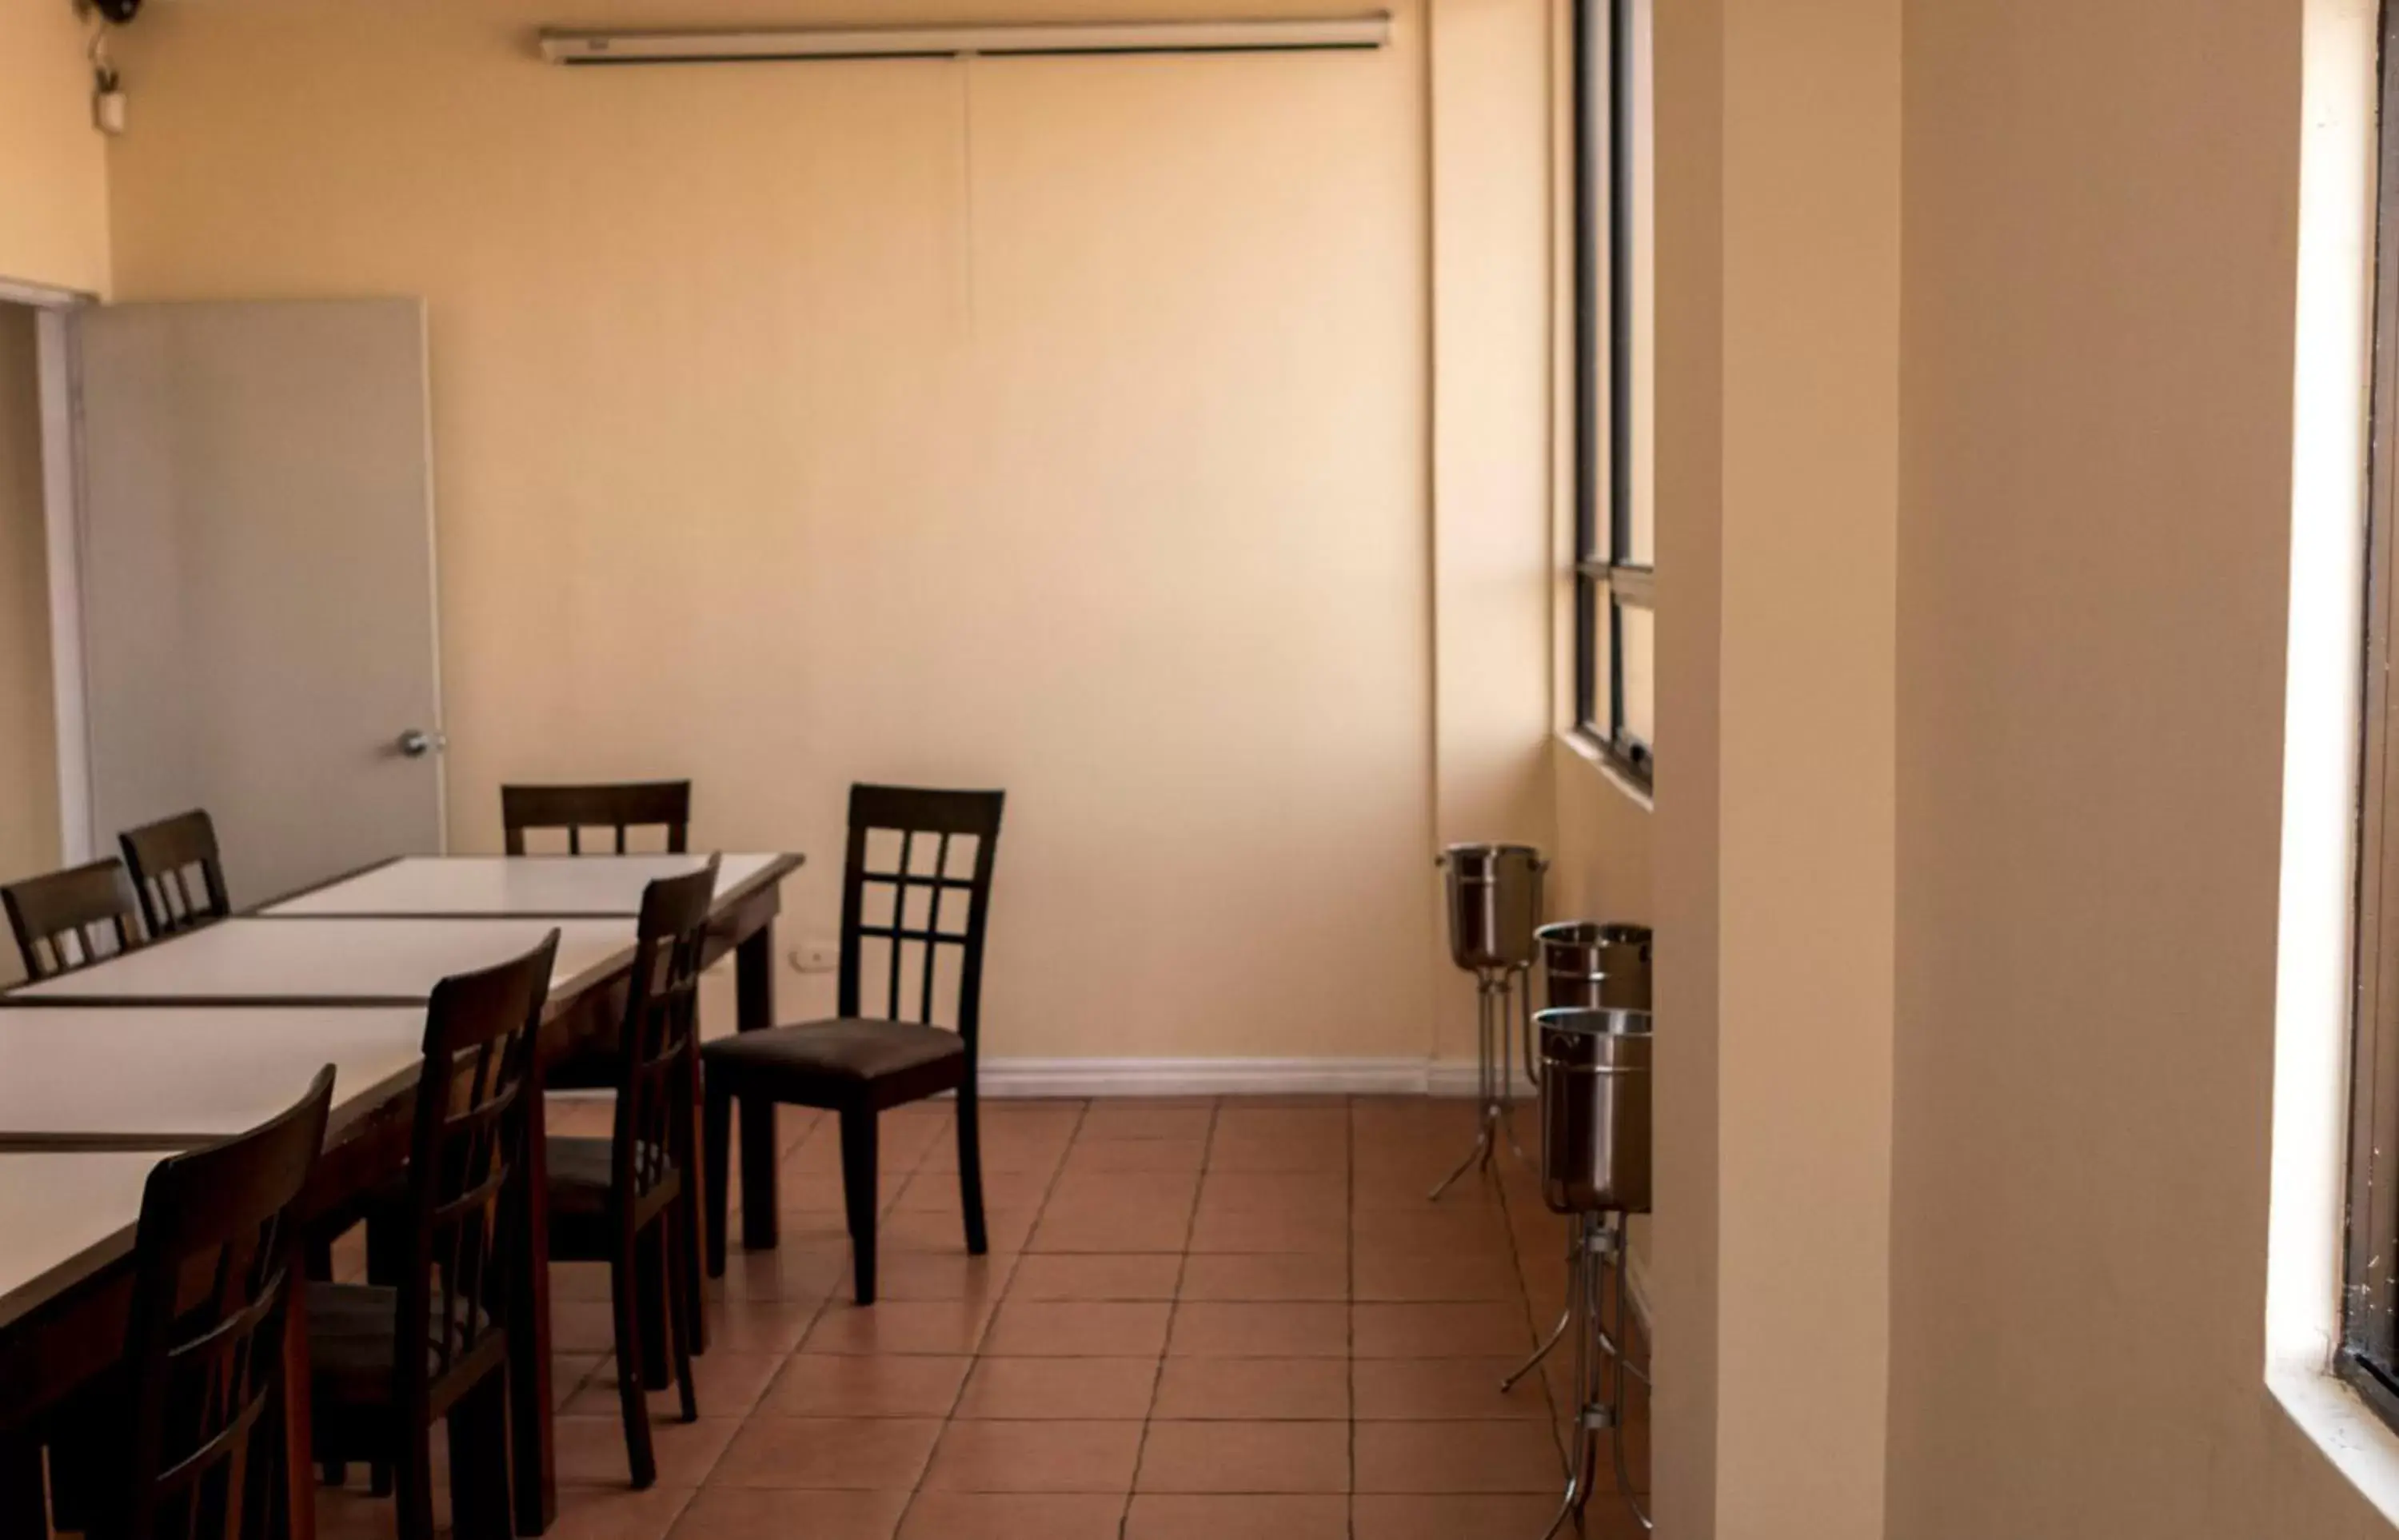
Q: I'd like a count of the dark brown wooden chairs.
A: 7